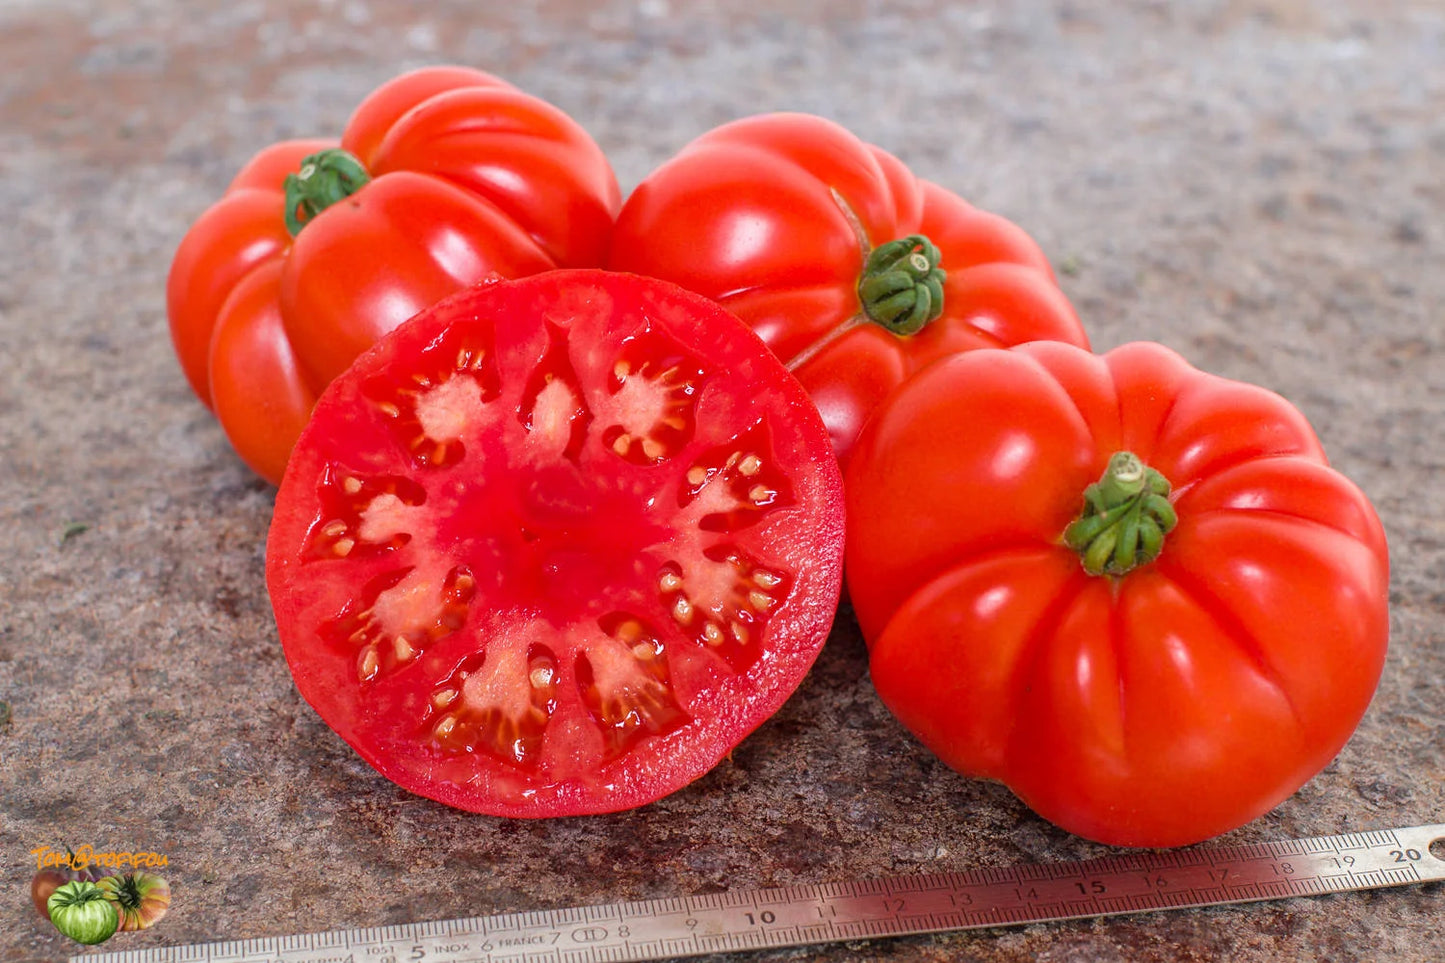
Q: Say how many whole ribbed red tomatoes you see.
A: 3